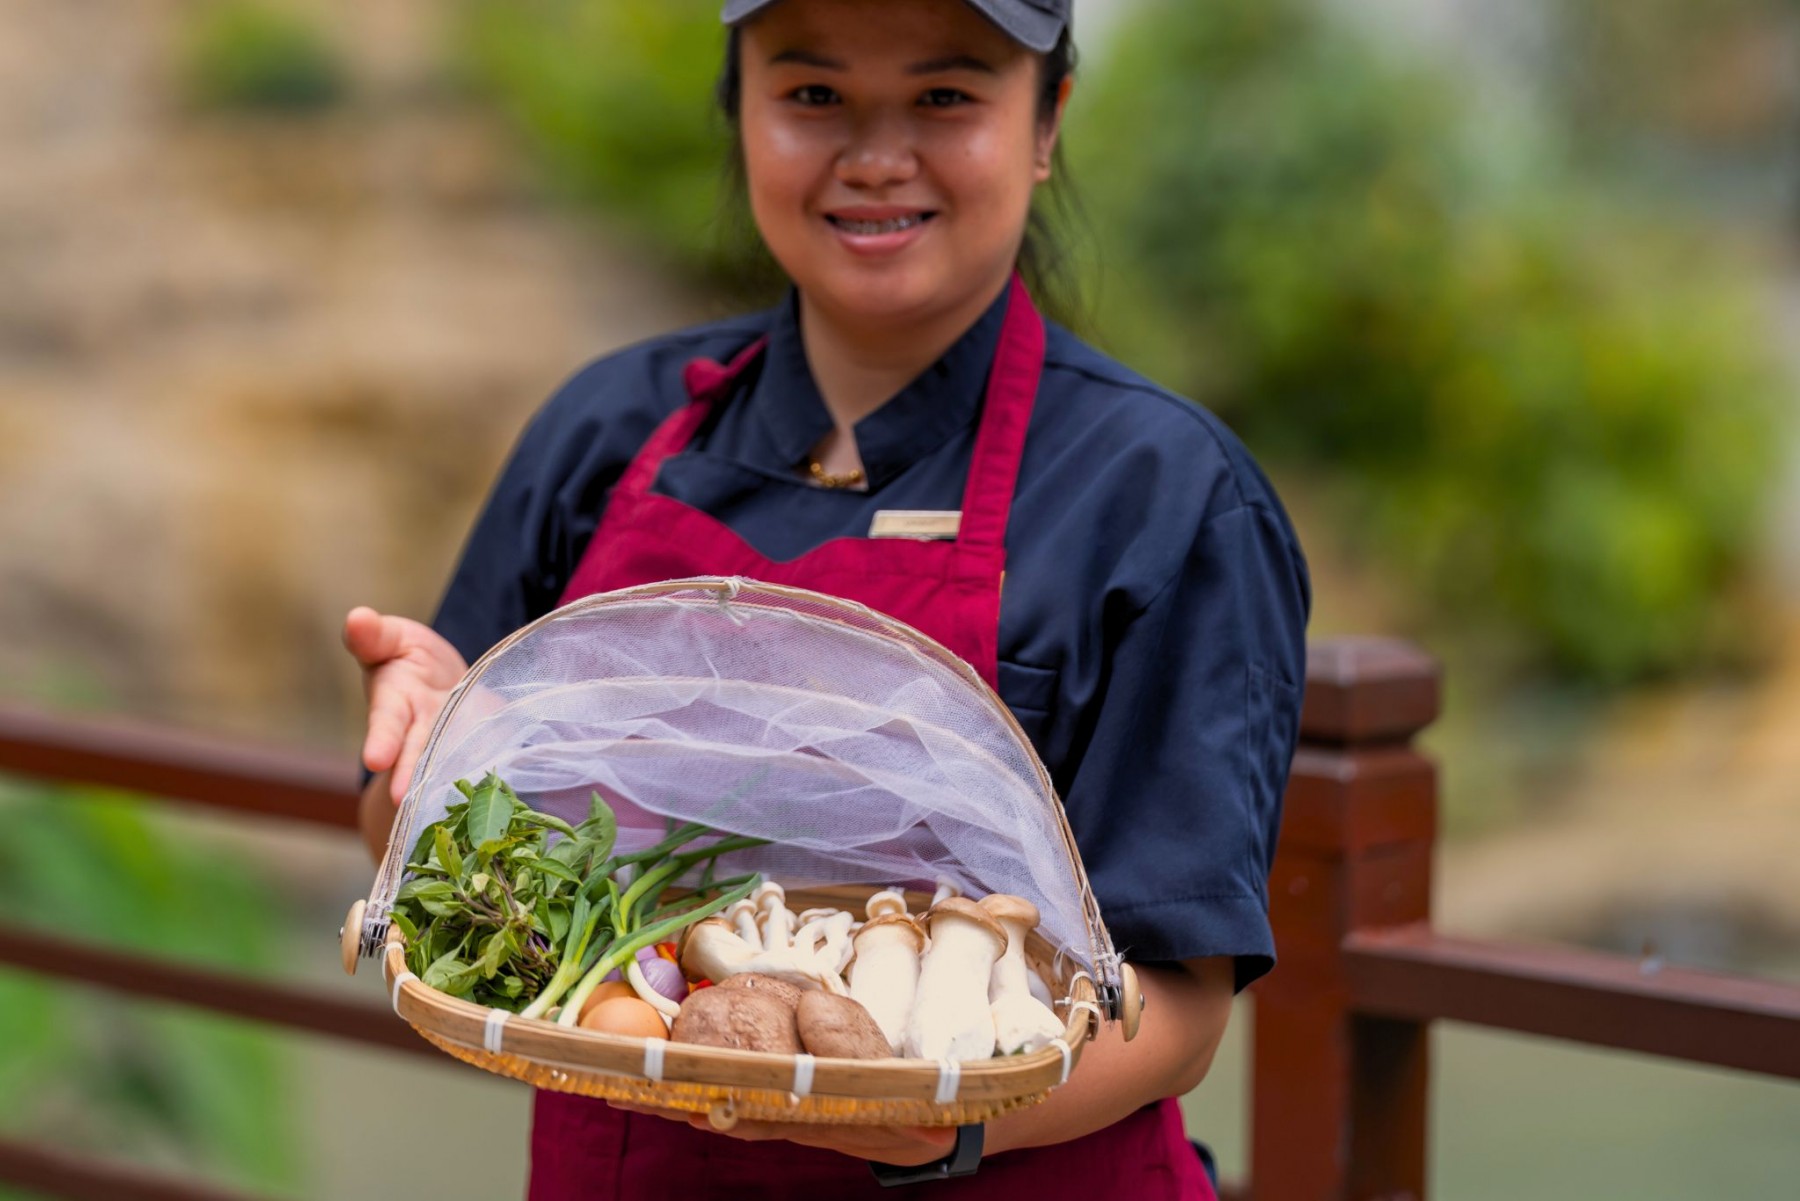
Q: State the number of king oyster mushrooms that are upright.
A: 3